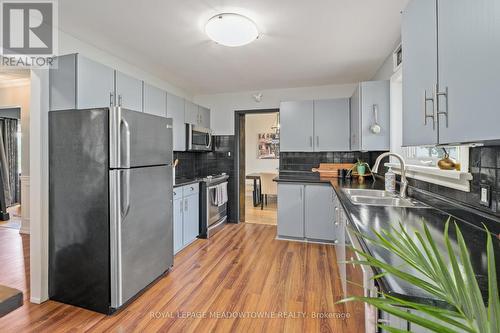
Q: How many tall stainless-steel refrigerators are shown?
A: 1